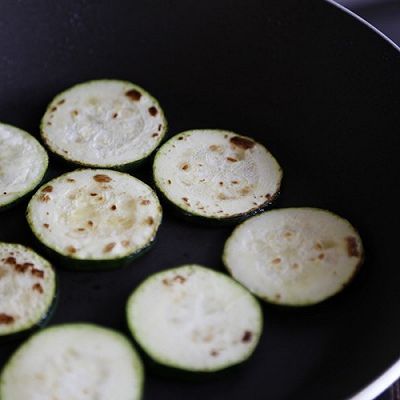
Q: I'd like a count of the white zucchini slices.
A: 8